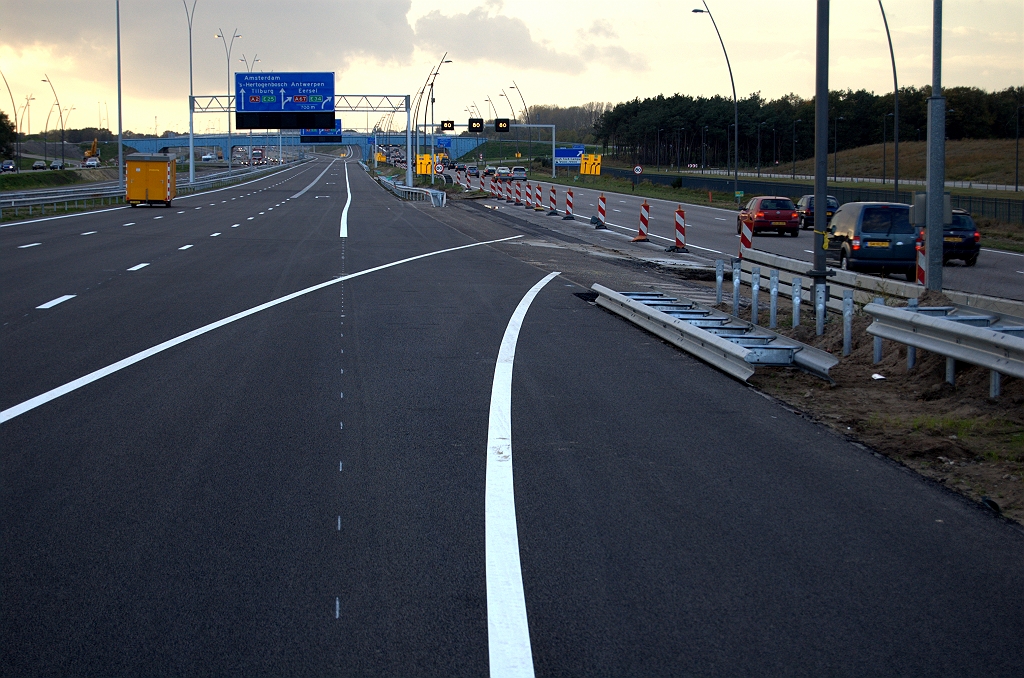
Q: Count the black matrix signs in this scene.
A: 3